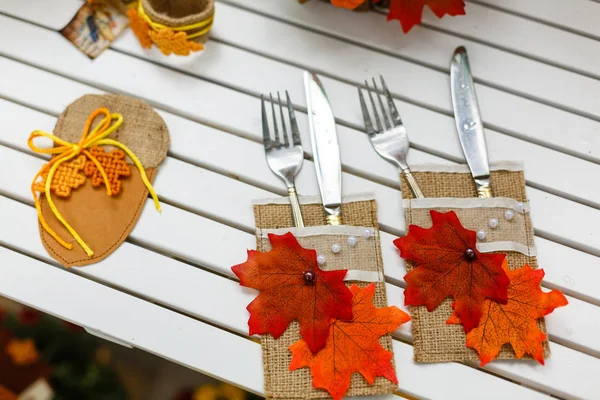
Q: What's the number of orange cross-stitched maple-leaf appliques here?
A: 4